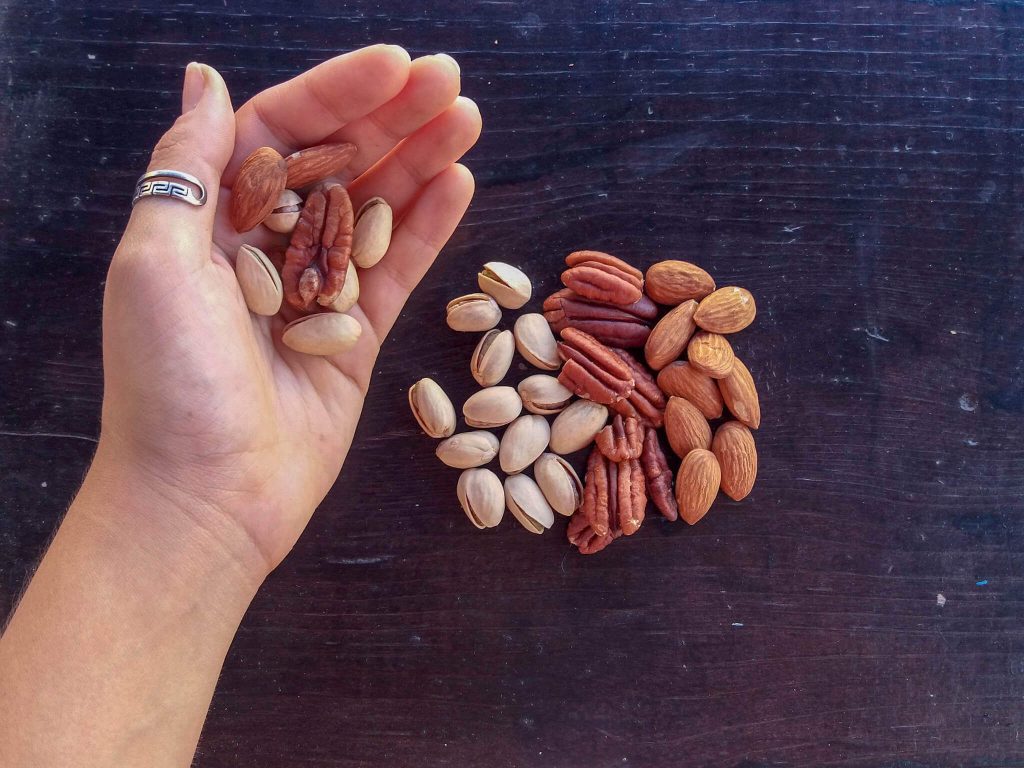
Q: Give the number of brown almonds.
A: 11